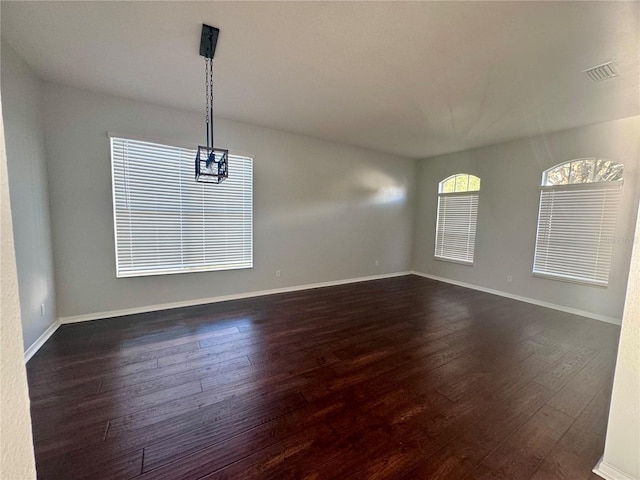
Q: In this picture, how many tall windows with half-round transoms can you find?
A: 2